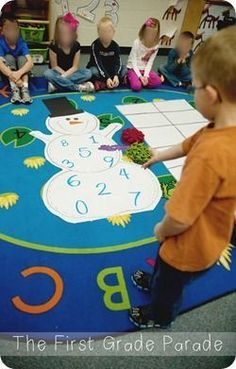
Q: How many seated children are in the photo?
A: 5